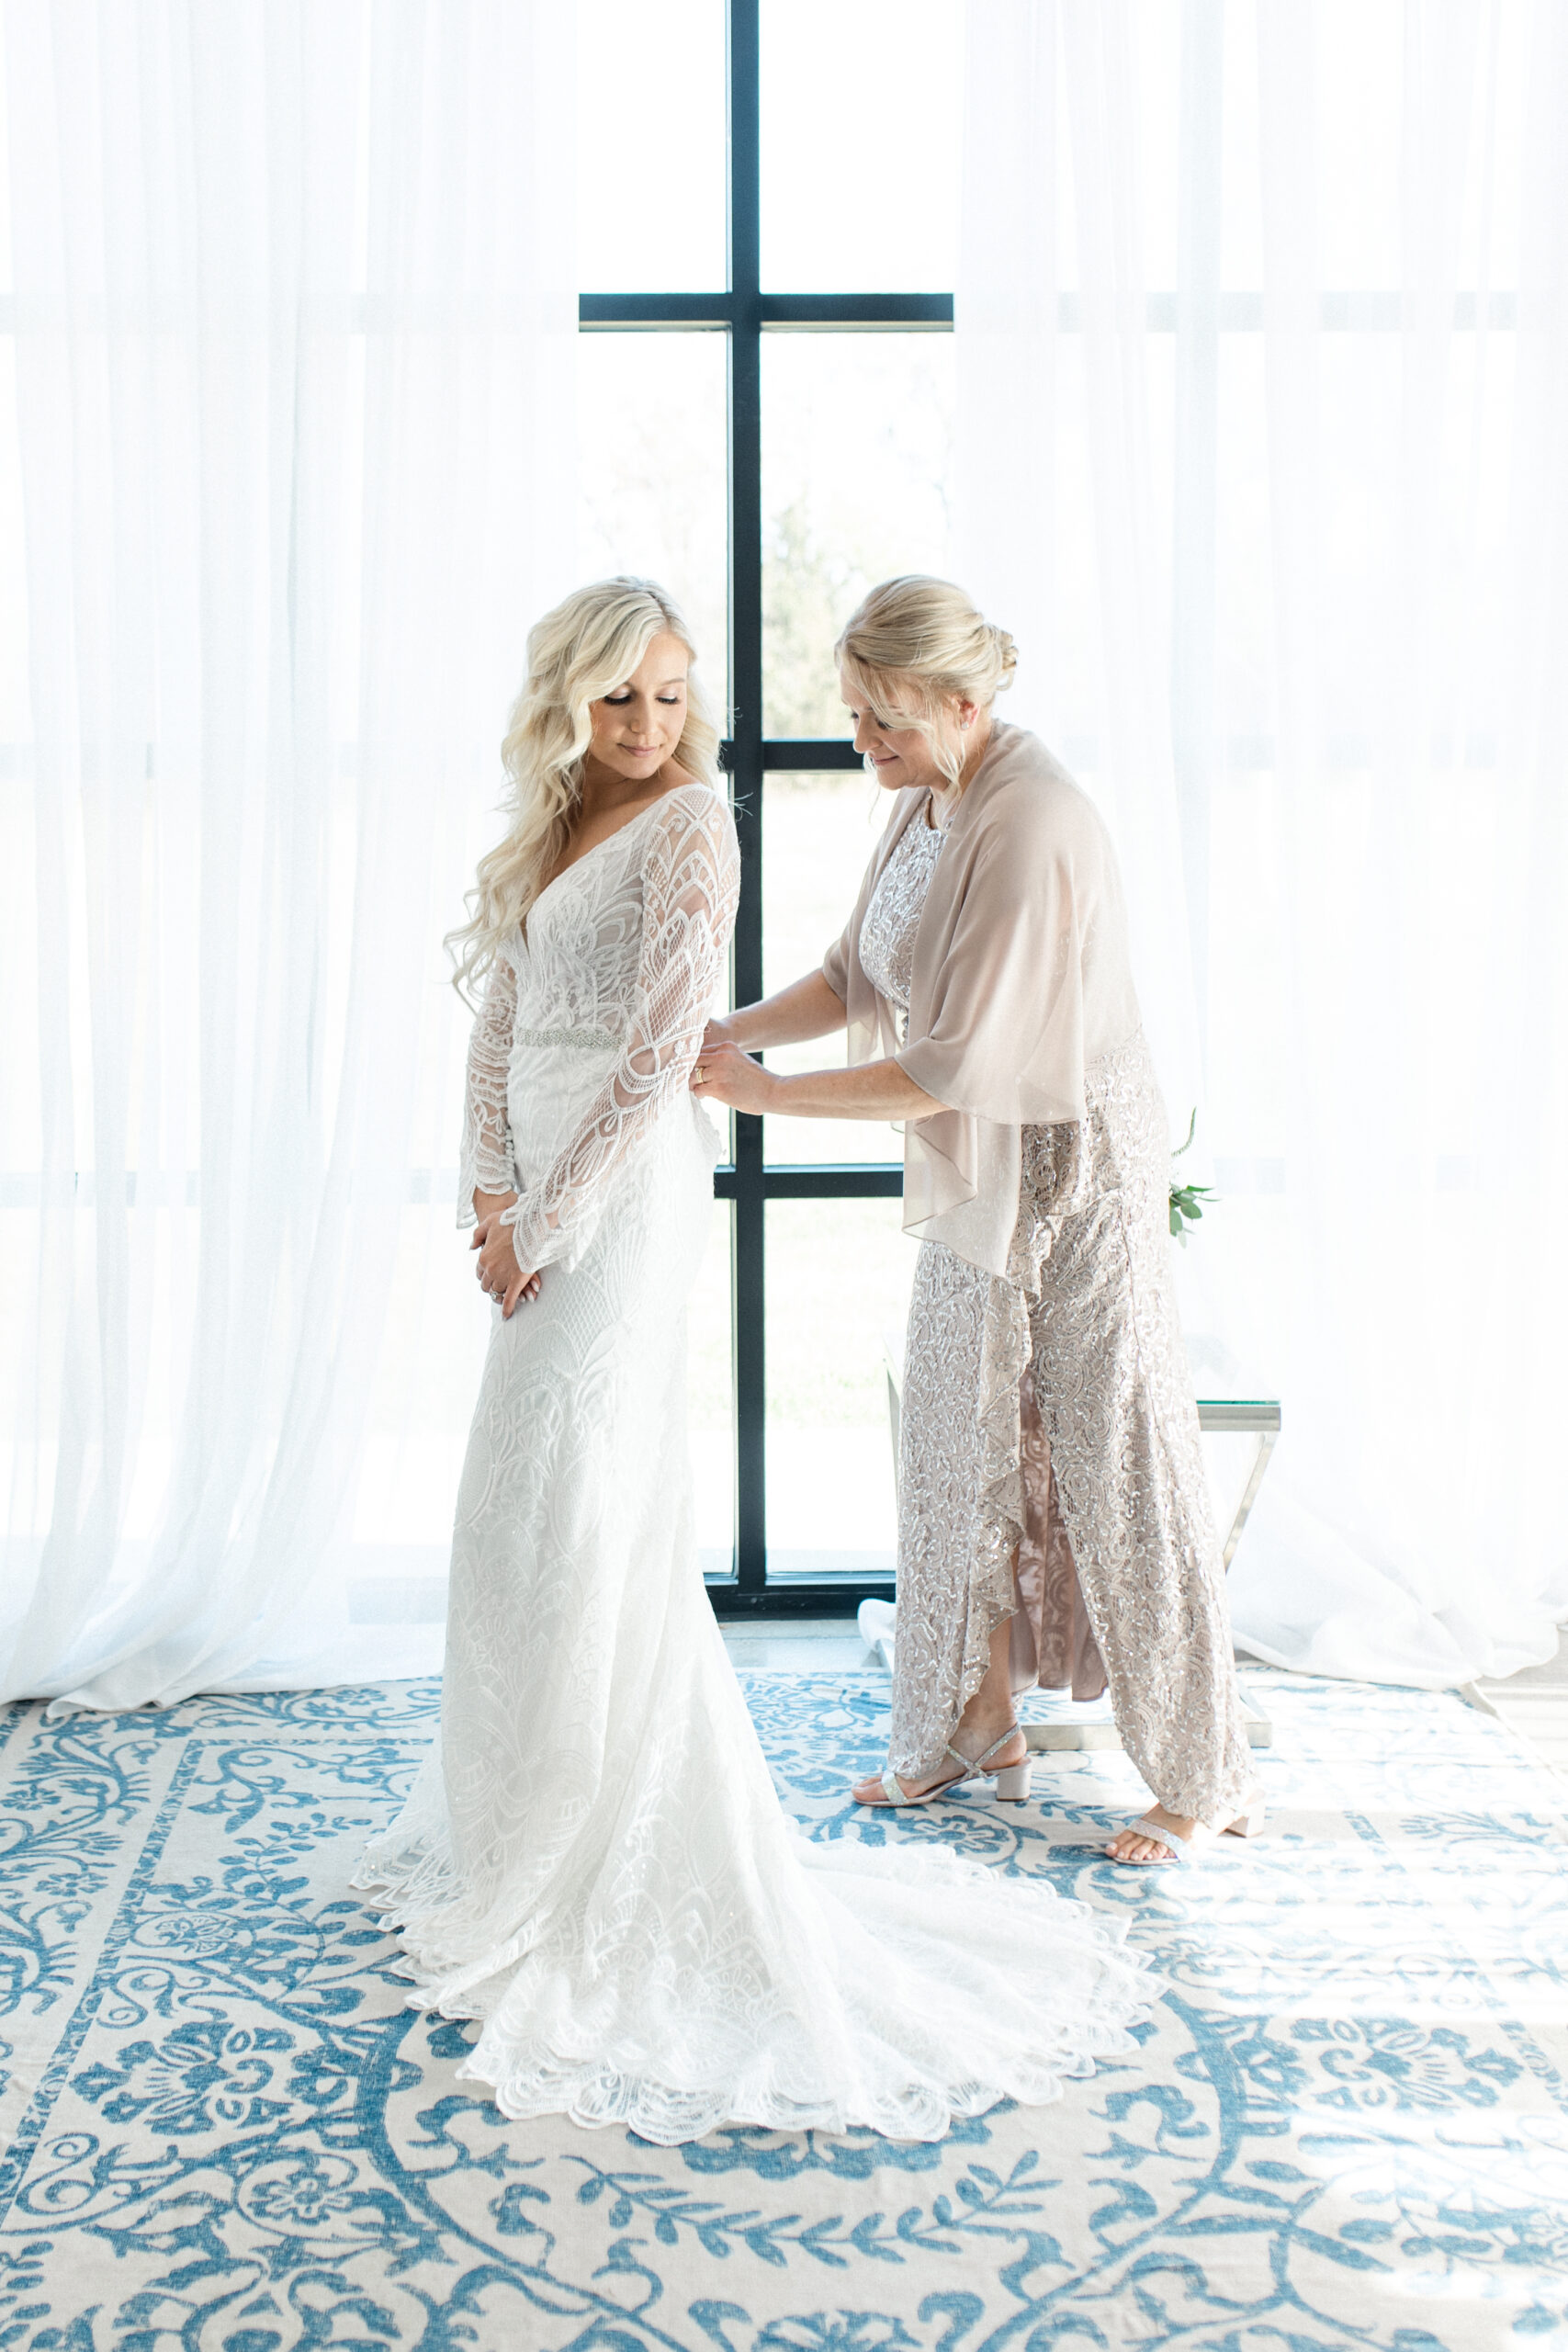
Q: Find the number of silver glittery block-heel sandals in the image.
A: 2